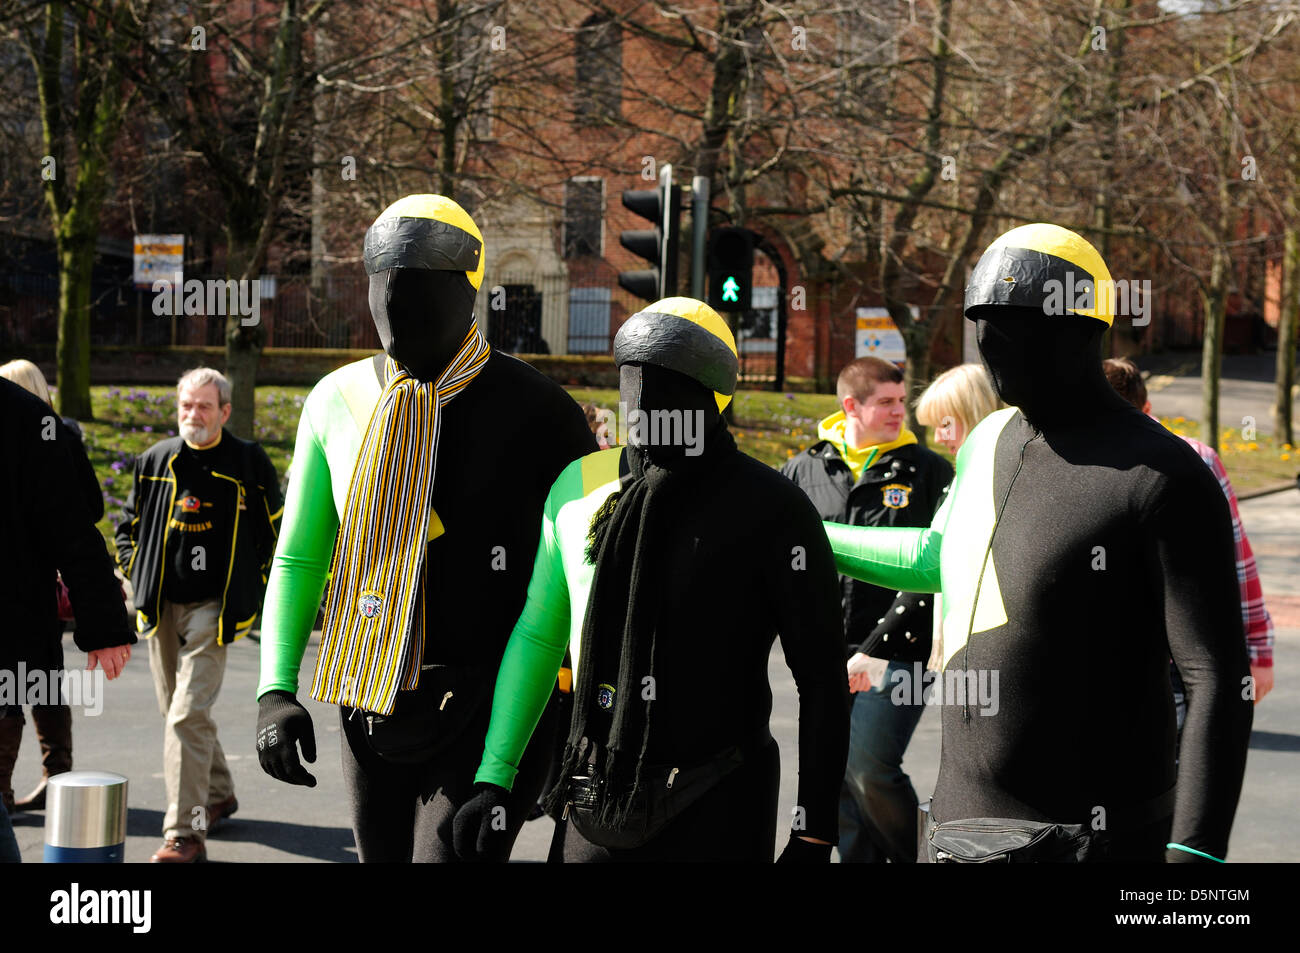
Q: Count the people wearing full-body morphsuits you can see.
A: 3